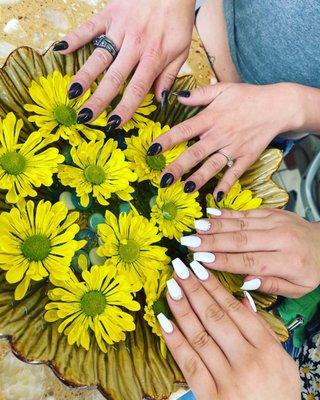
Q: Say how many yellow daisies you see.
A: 11